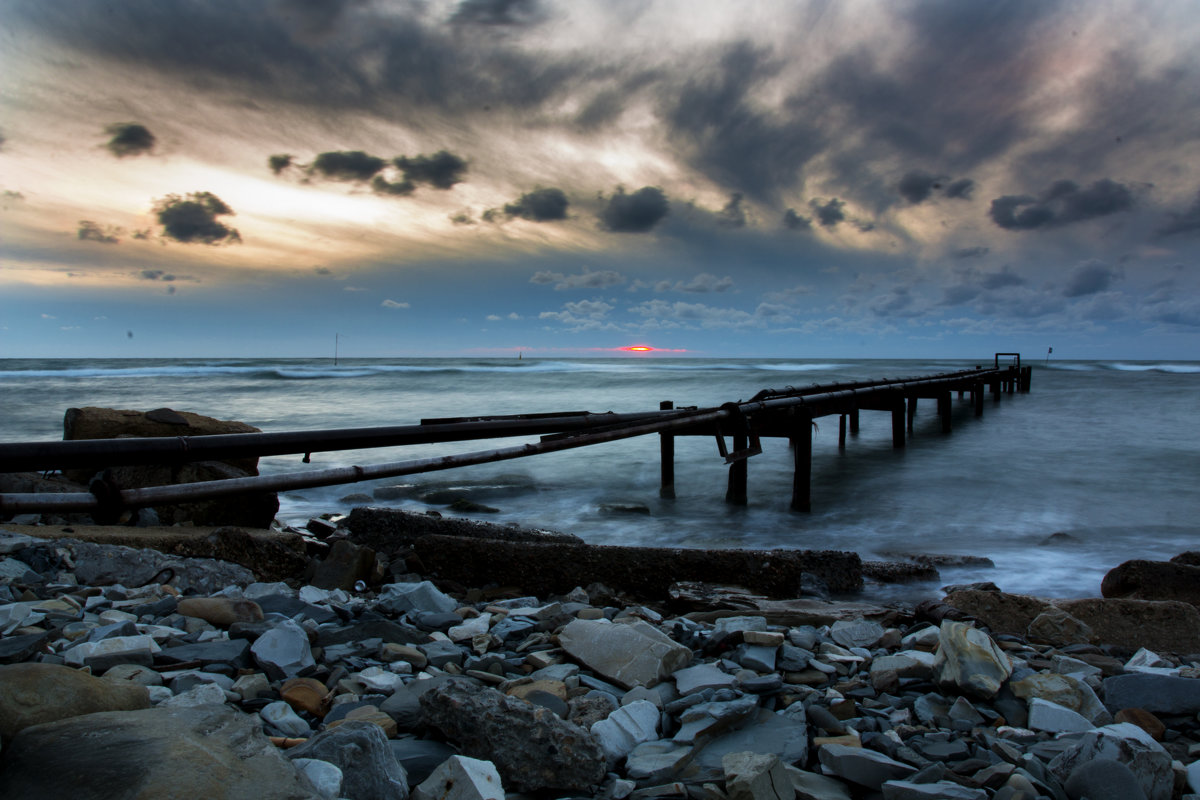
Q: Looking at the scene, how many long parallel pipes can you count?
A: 2